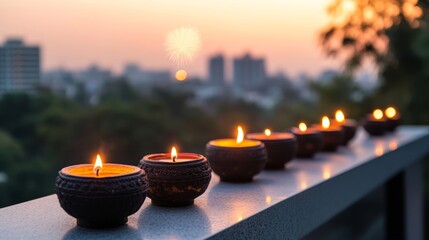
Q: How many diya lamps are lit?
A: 9